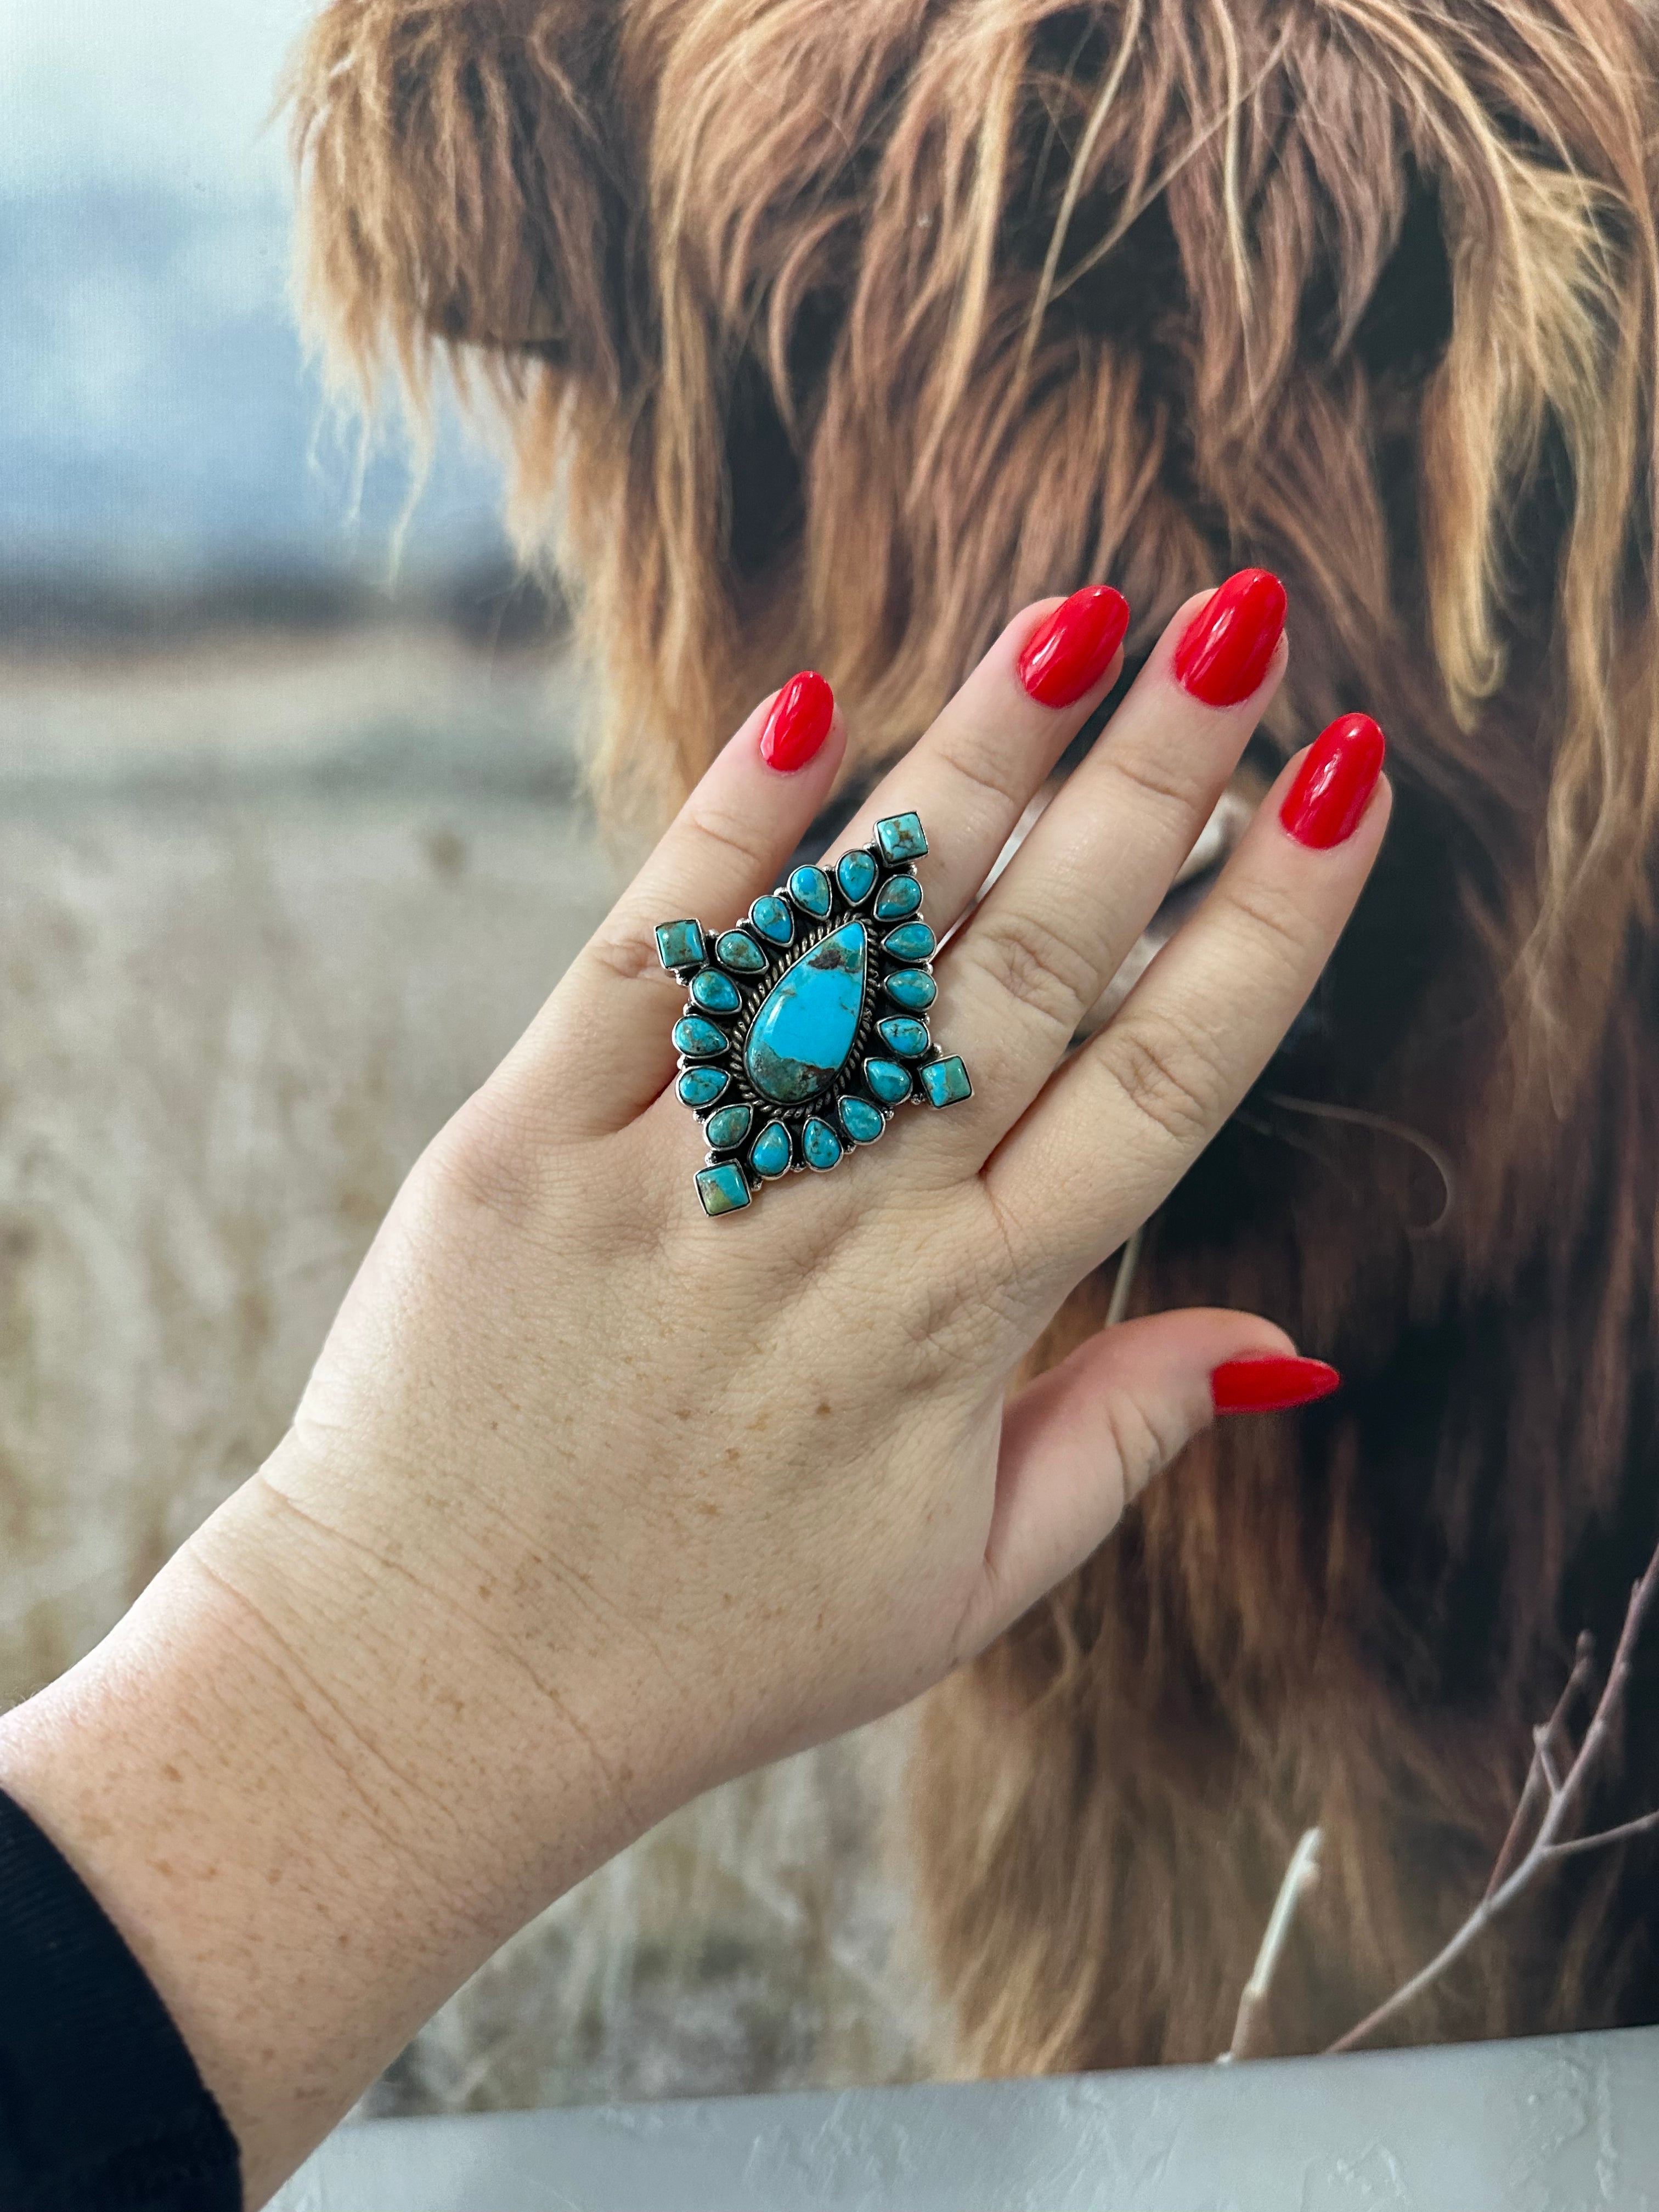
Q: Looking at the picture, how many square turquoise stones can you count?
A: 4